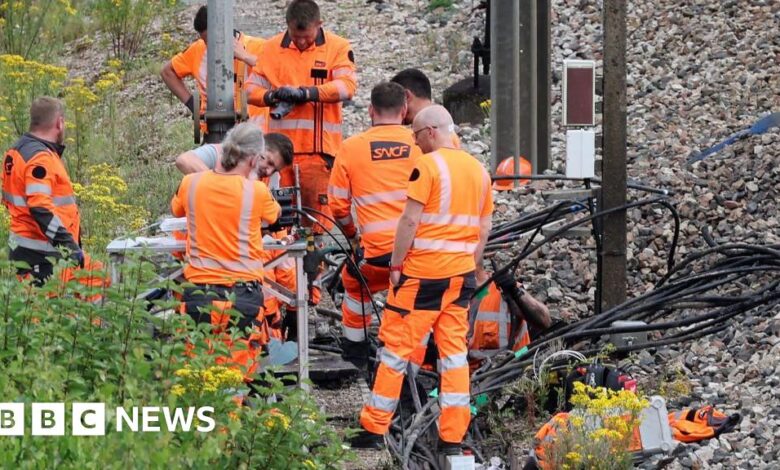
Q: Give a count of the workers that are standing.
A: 8